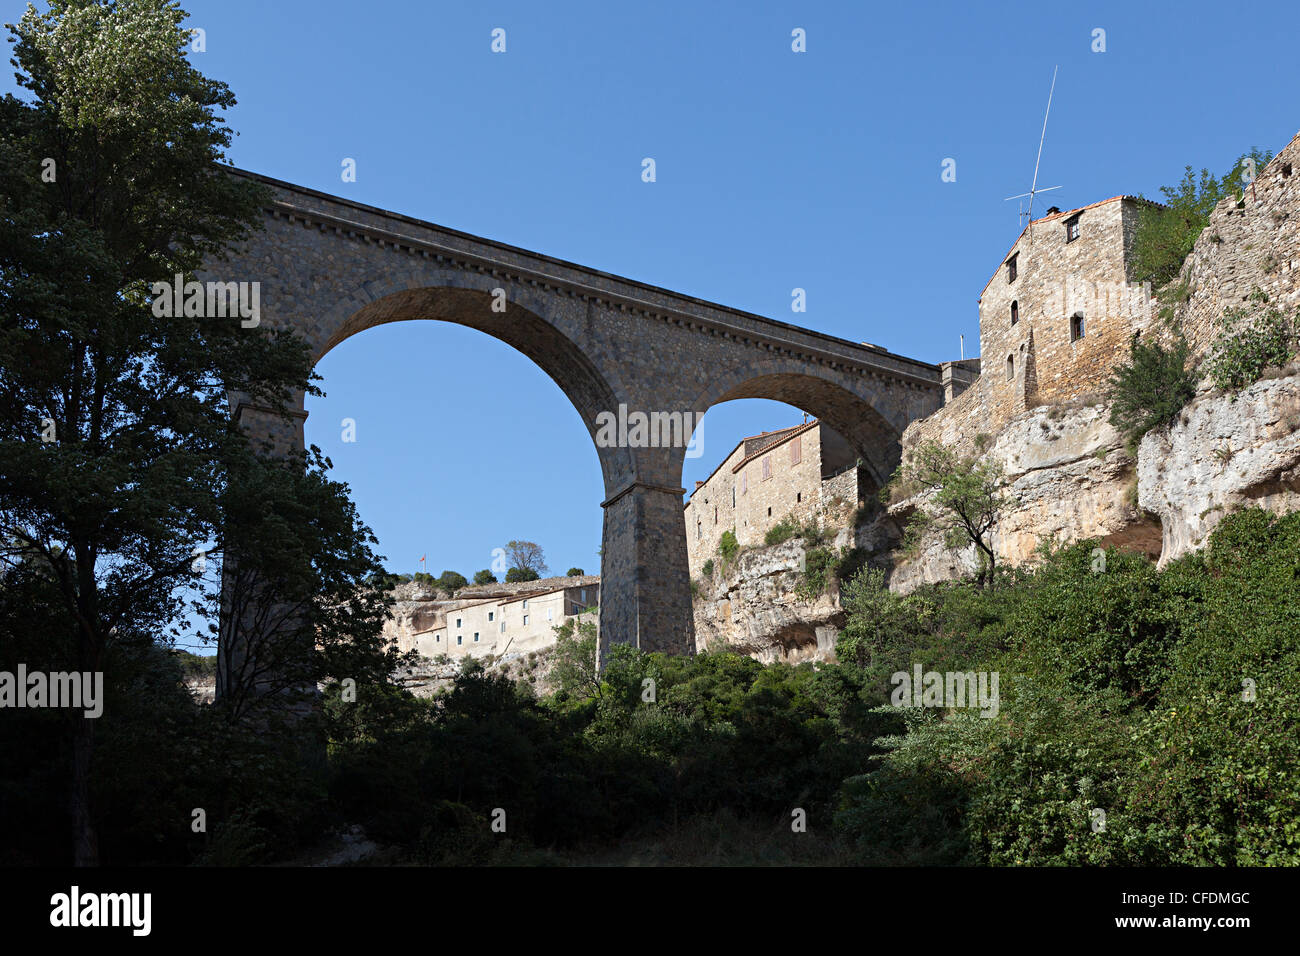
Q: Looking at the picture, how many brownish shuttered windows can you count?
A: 3